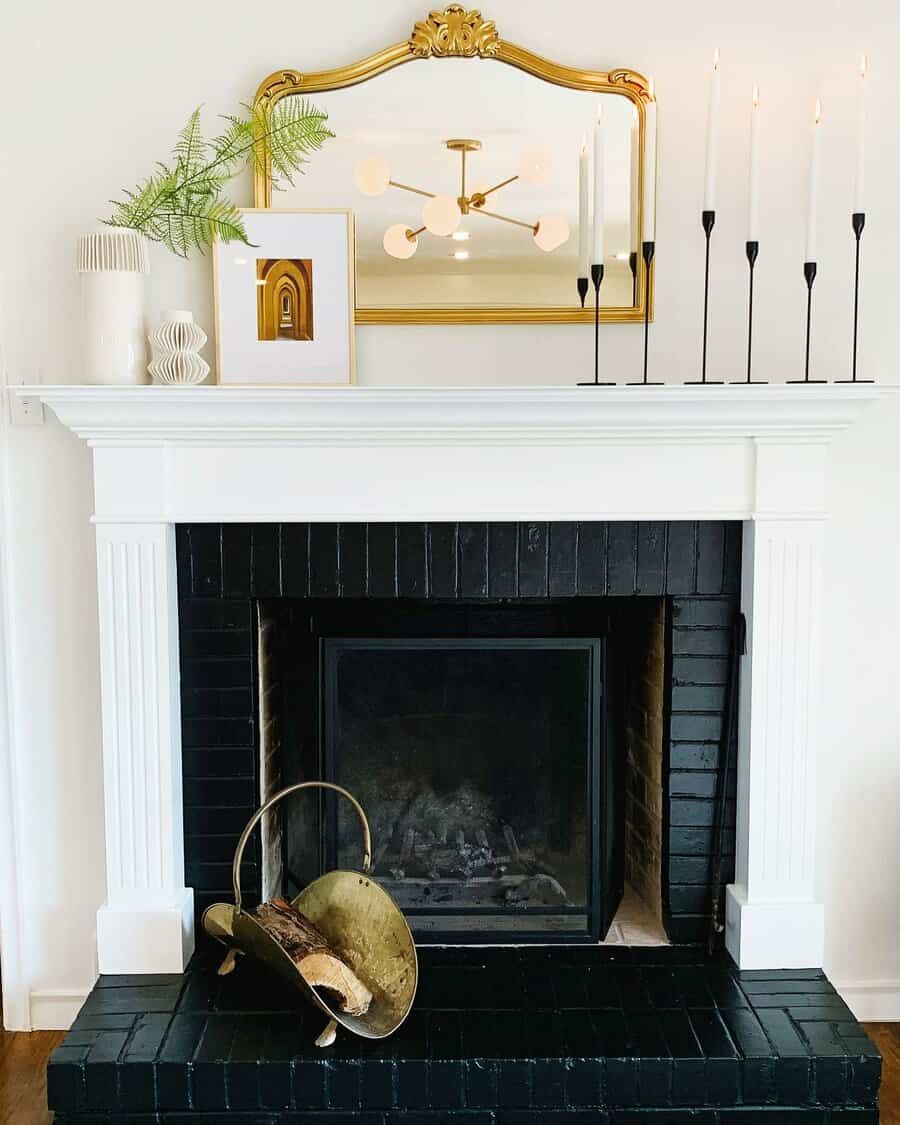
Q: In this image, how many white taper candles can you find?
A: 6